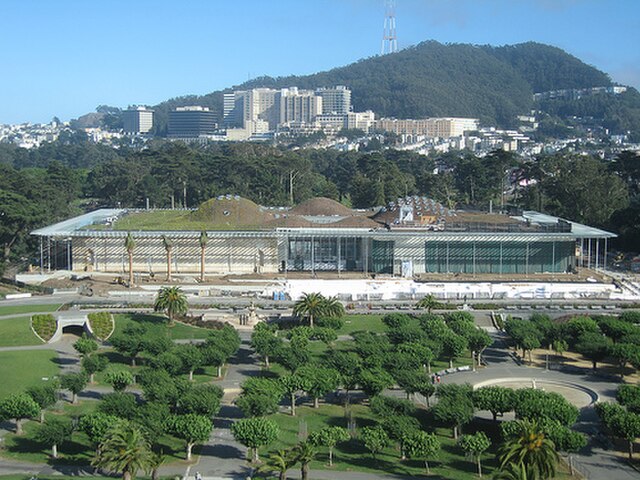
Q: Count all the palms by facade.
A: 3